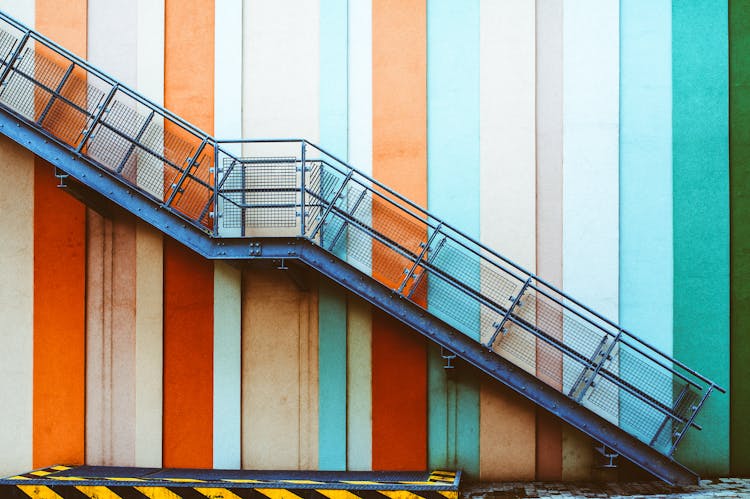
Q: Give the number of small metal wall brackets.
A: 4